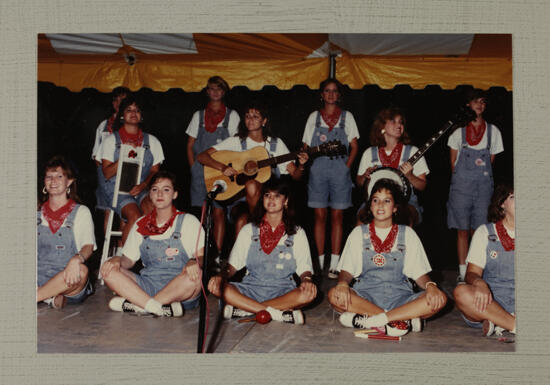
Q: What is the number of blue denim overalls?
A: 12